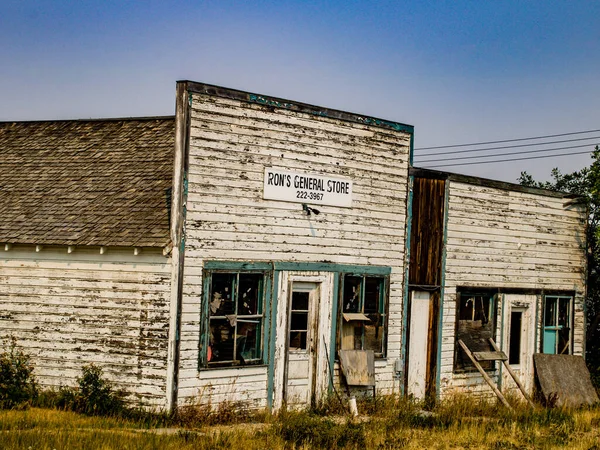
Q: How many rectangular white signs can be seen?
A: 1